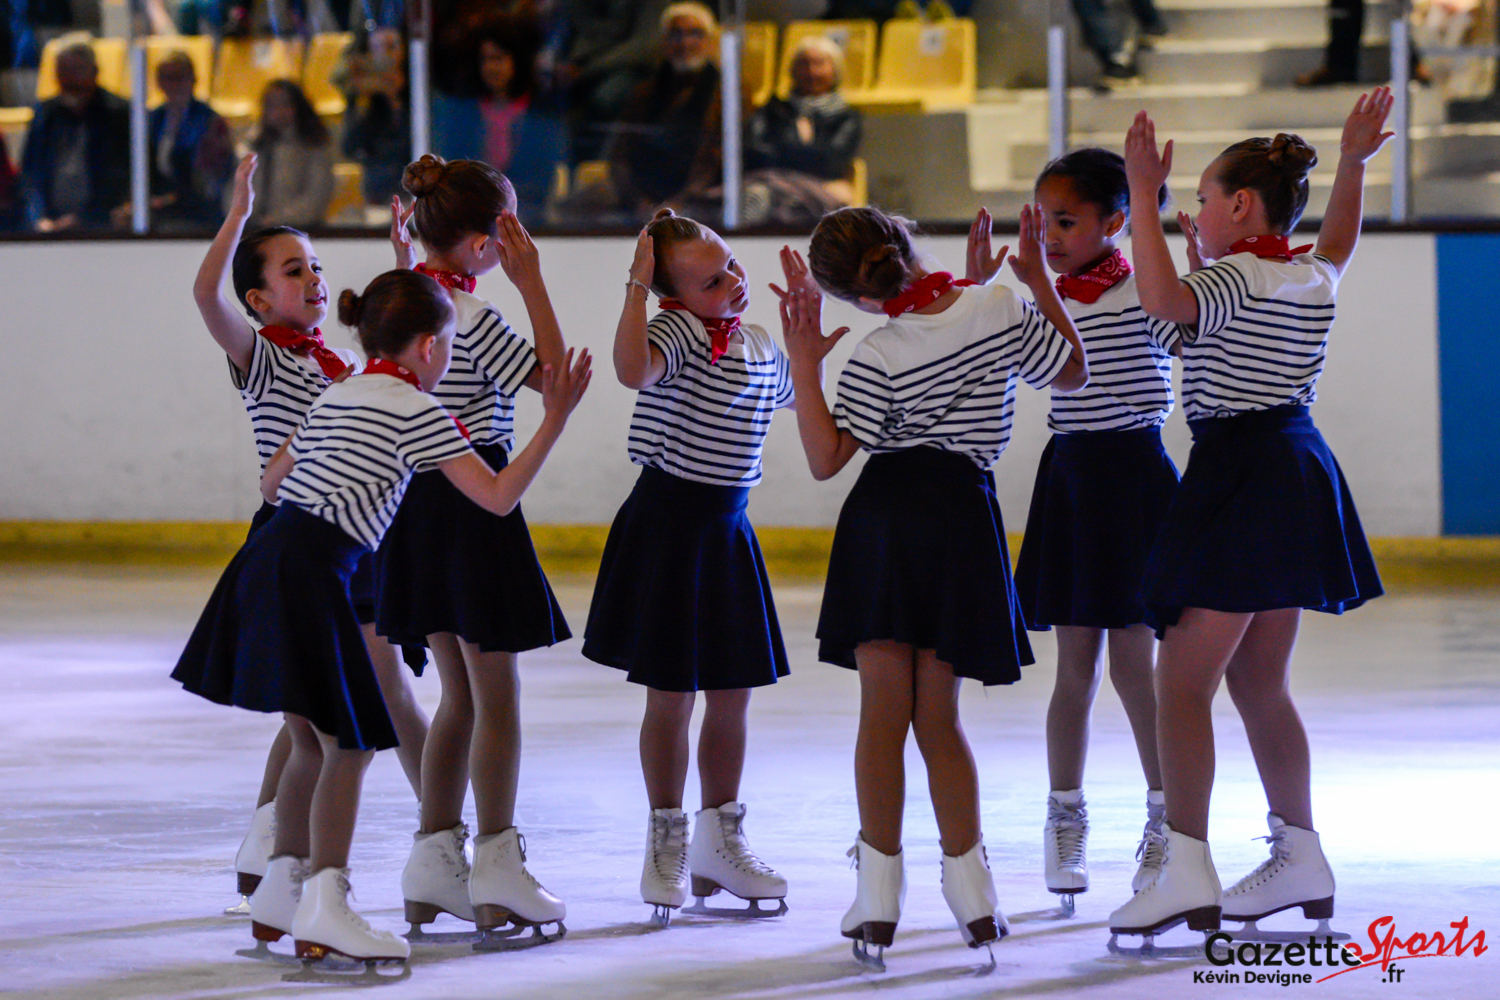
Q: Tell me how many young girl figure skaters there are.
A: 7